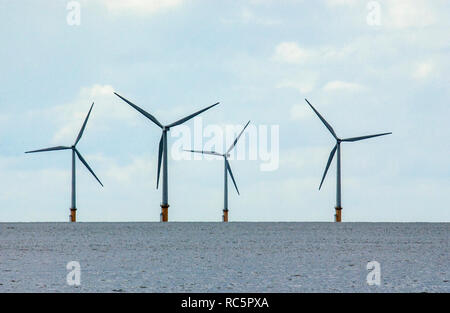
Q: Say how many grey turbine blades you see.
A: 12